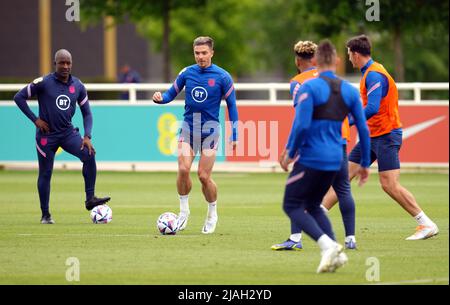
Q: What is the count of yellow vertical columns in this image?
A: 2